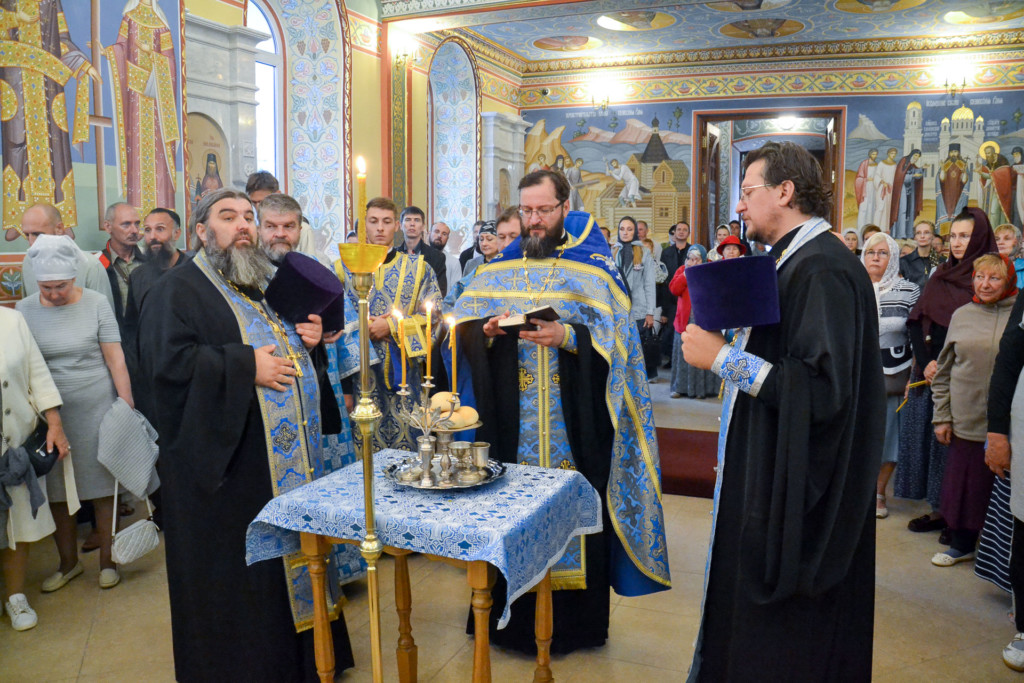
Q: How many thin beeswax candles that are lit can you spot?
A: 3